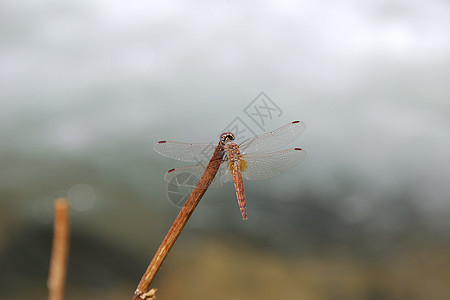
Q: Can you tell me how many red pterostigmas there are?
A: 4